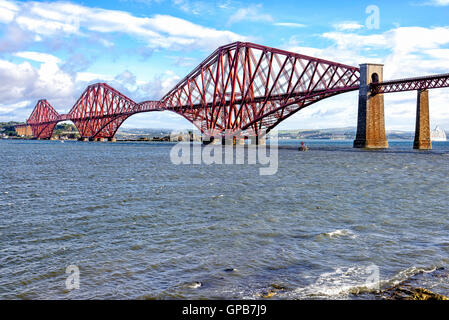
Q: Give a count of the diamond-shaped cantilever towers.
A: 3